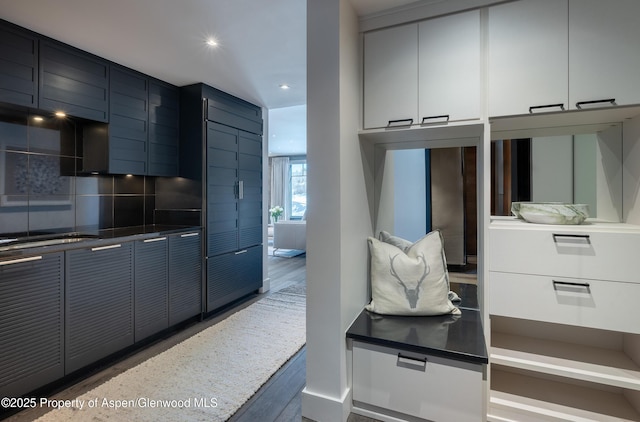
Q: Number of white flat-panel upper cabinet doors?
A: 4